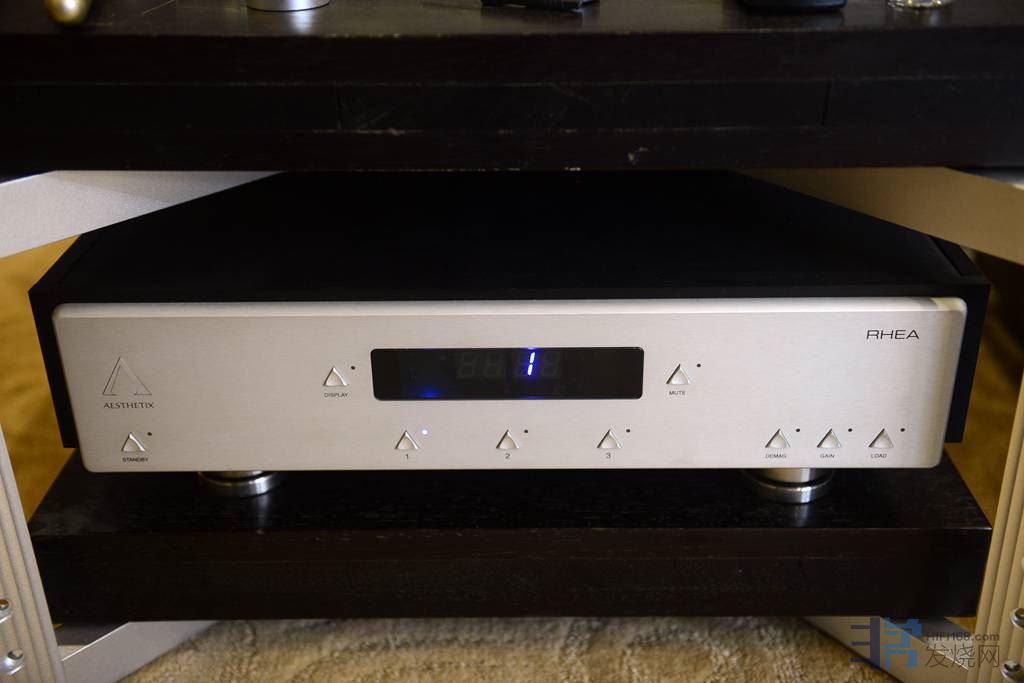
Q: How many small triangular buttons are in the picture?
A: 9